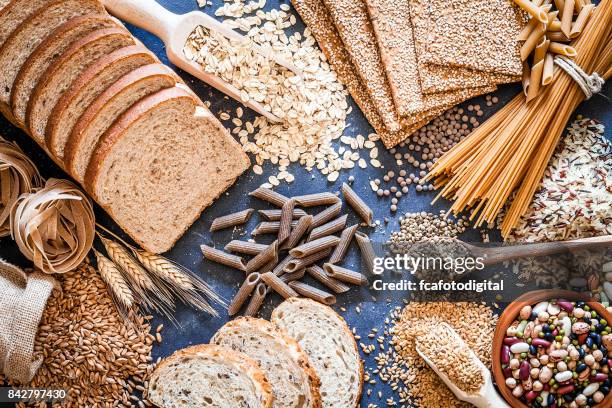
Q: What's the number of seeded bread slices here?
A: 3